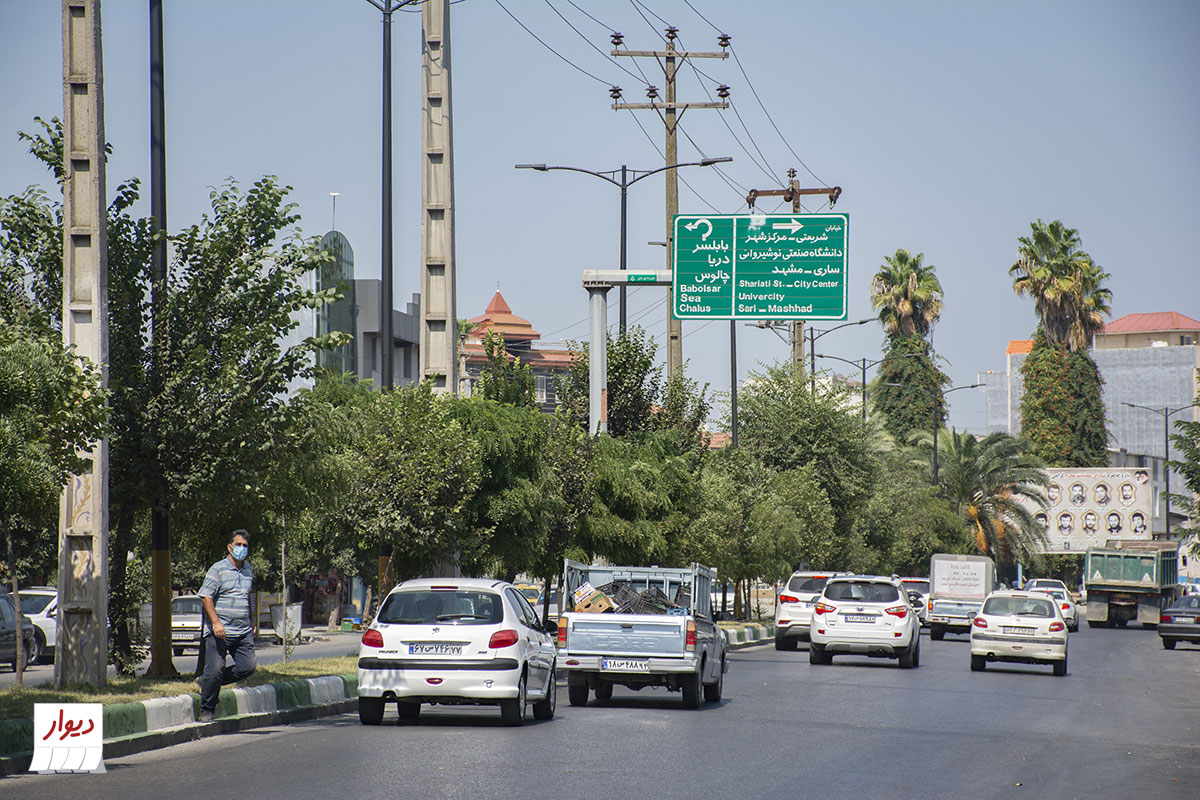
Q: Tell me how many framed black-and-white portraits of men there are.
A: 9